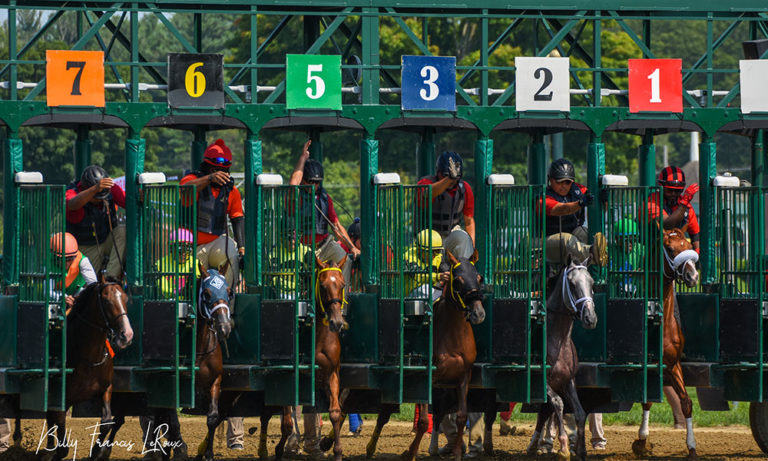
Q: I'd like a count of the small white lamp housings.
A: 7